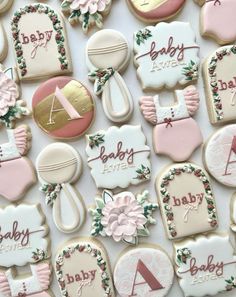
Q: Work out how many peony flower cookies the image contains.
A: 3